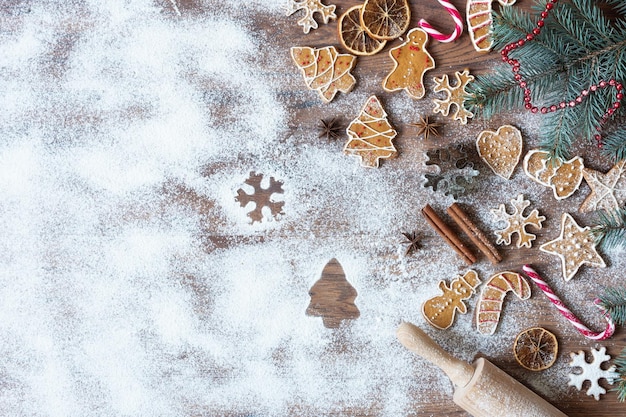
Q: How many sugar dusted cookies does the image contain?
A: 14